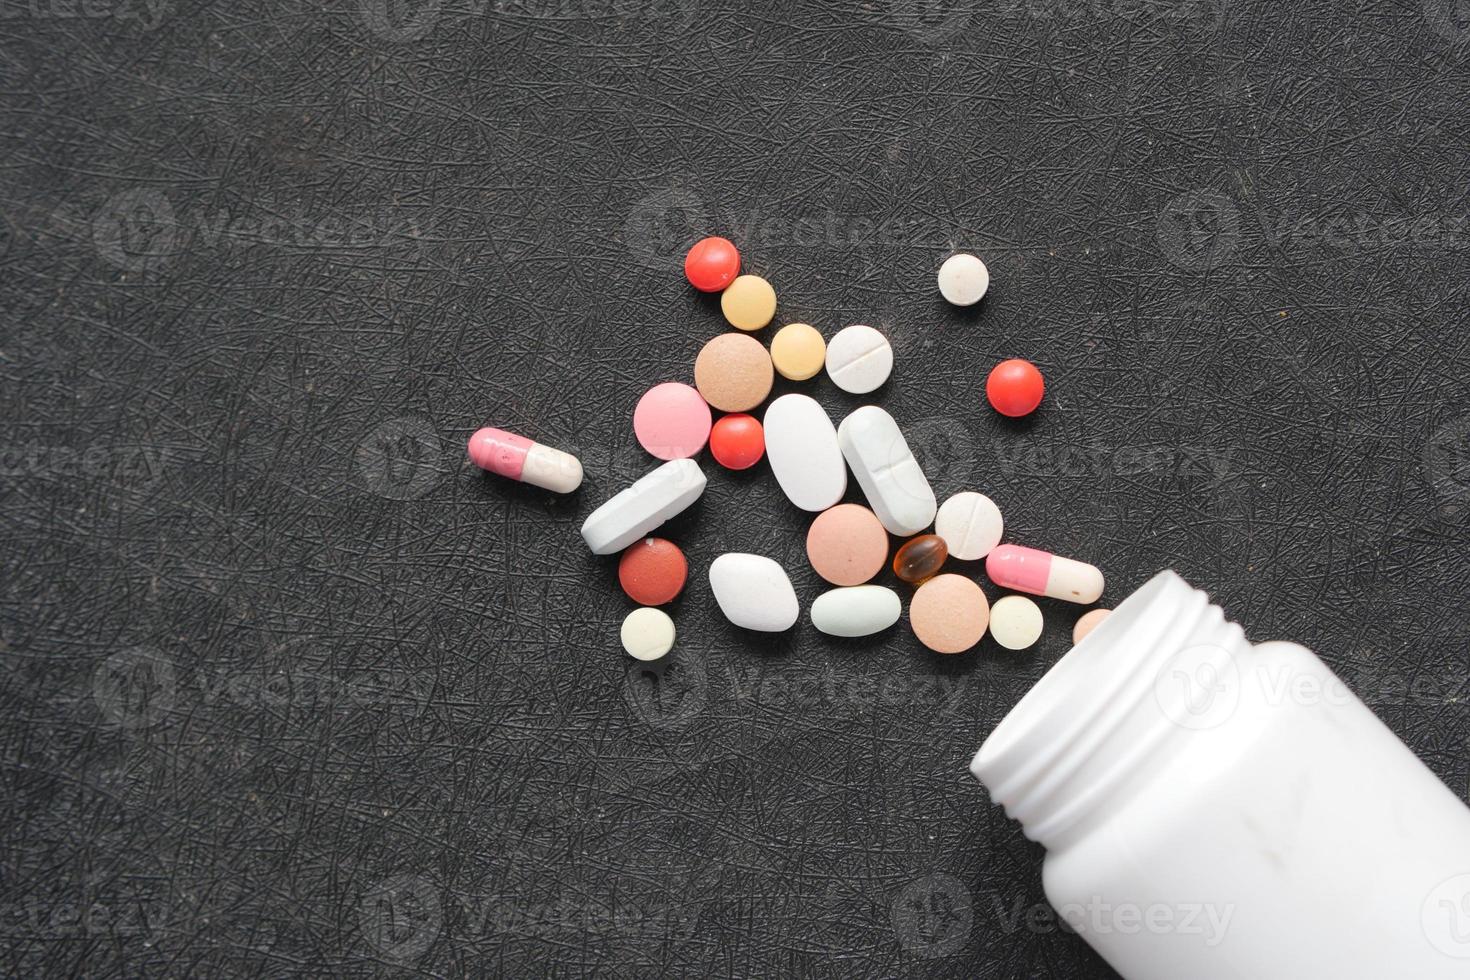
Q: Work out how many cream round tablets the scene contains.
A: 2